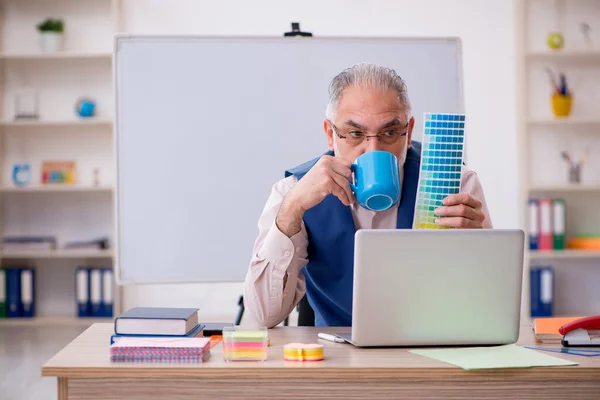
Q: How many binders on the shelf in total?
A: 11